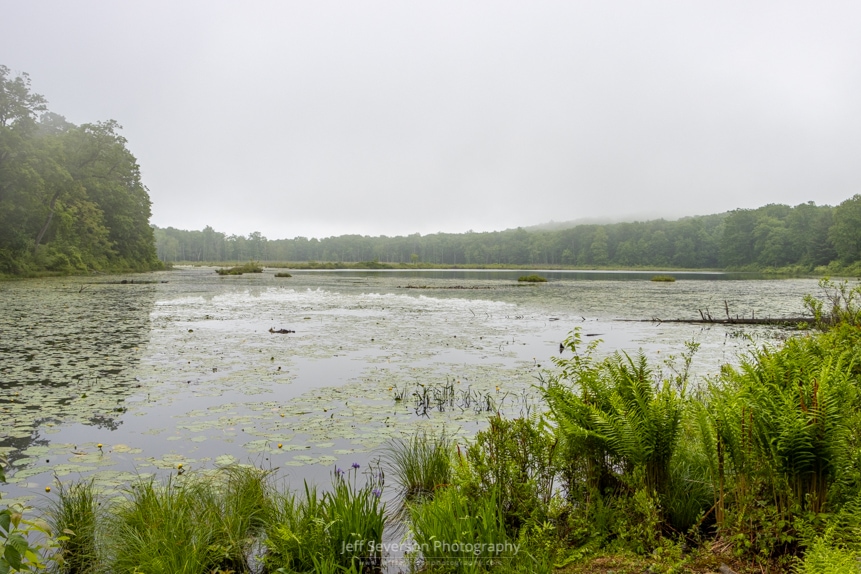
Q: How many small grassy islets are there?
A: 4